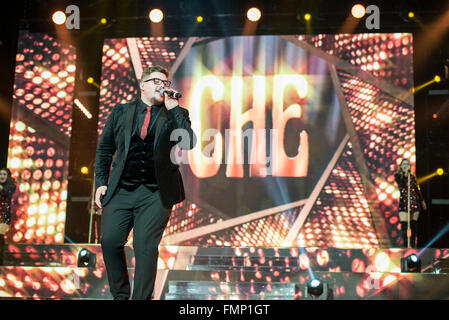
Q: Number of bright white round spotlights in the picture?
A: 4